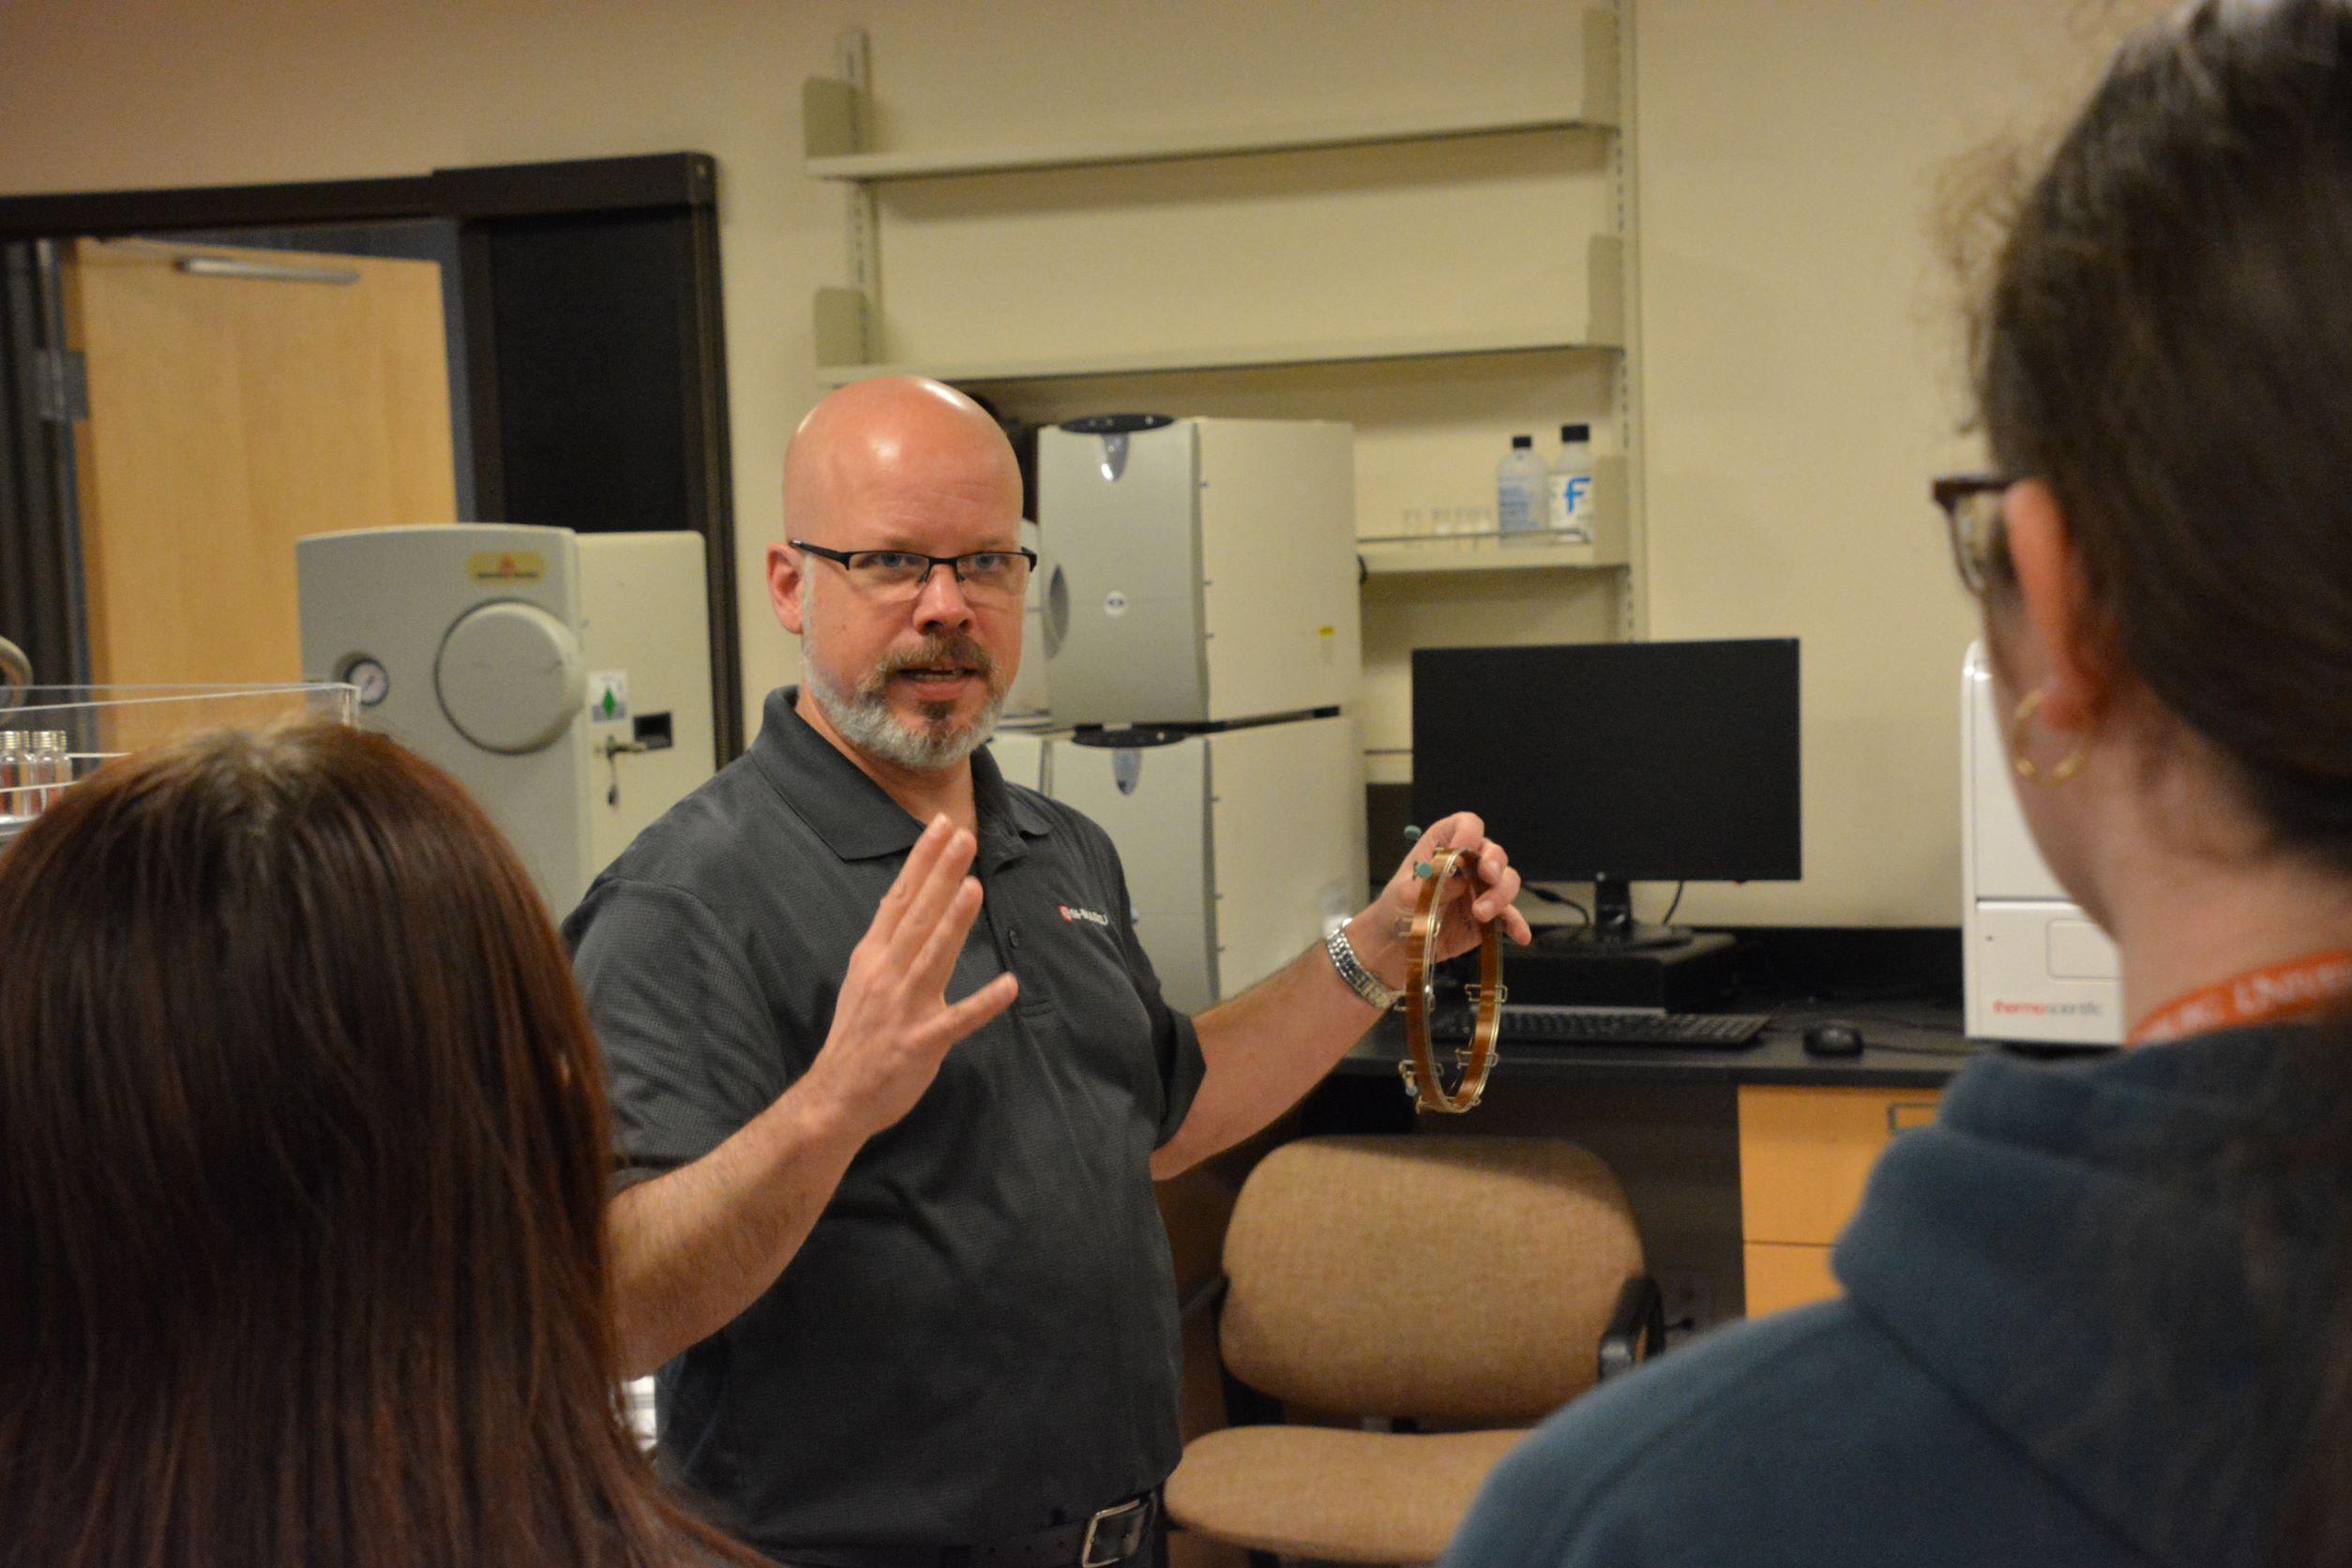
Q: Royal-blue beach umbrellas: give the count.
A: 0